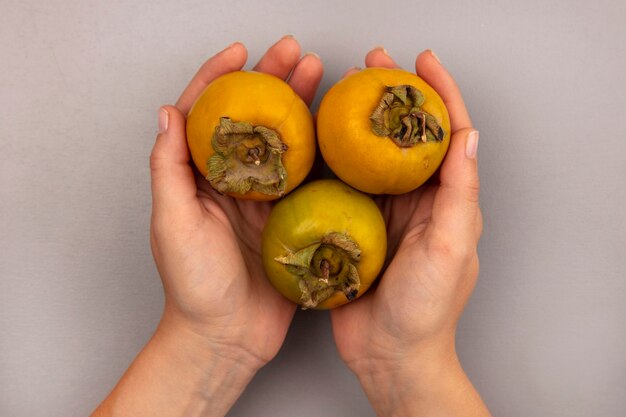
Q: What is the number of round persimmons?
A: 3